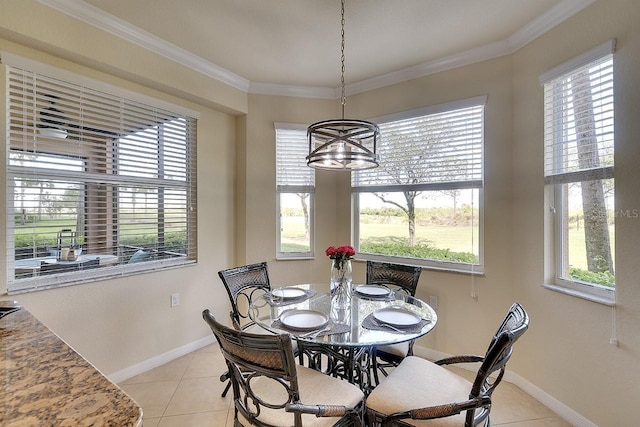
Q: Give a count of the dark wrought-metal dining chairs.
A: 4